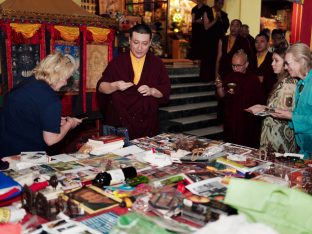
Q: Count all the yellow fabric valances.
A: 3